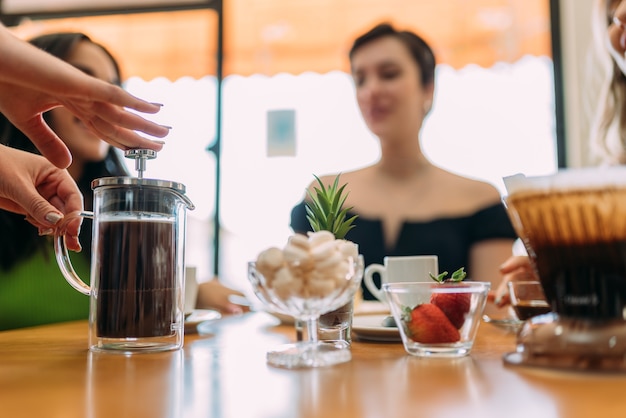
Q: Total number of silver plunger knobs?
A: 1